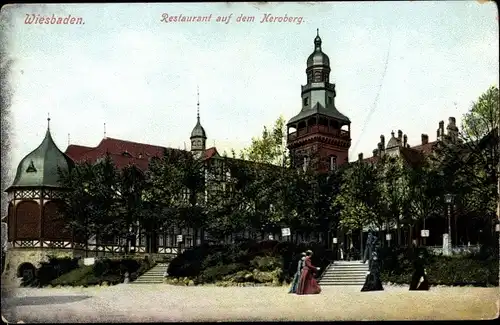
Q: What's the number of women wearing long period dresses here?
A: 4